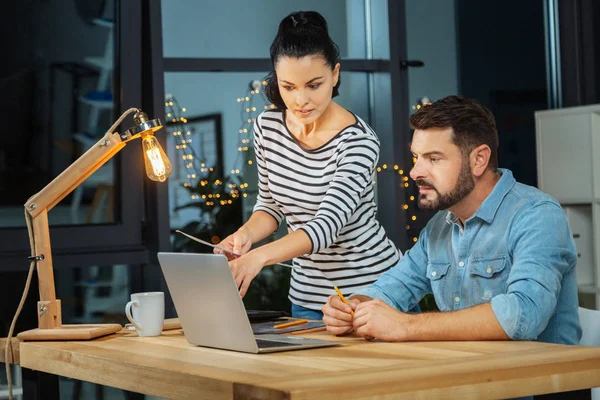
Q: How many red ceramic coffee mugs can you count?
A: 0